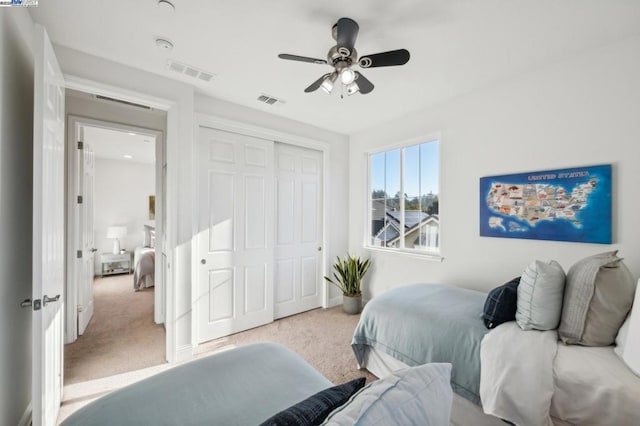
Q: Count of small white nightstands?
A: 1